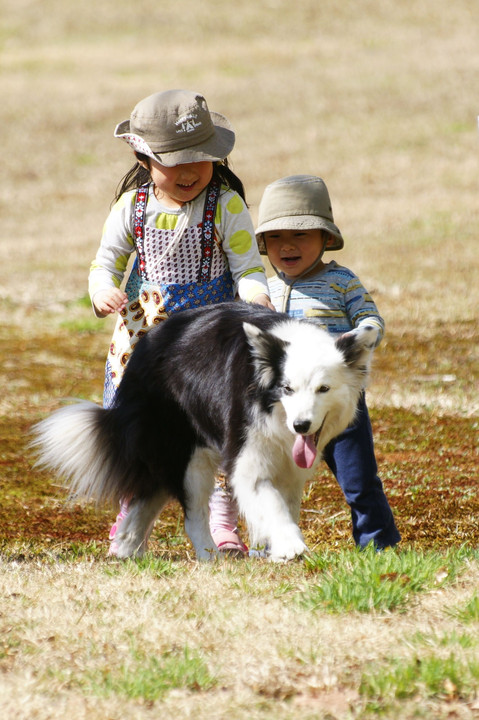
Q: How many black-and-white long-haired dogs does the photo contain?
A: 1